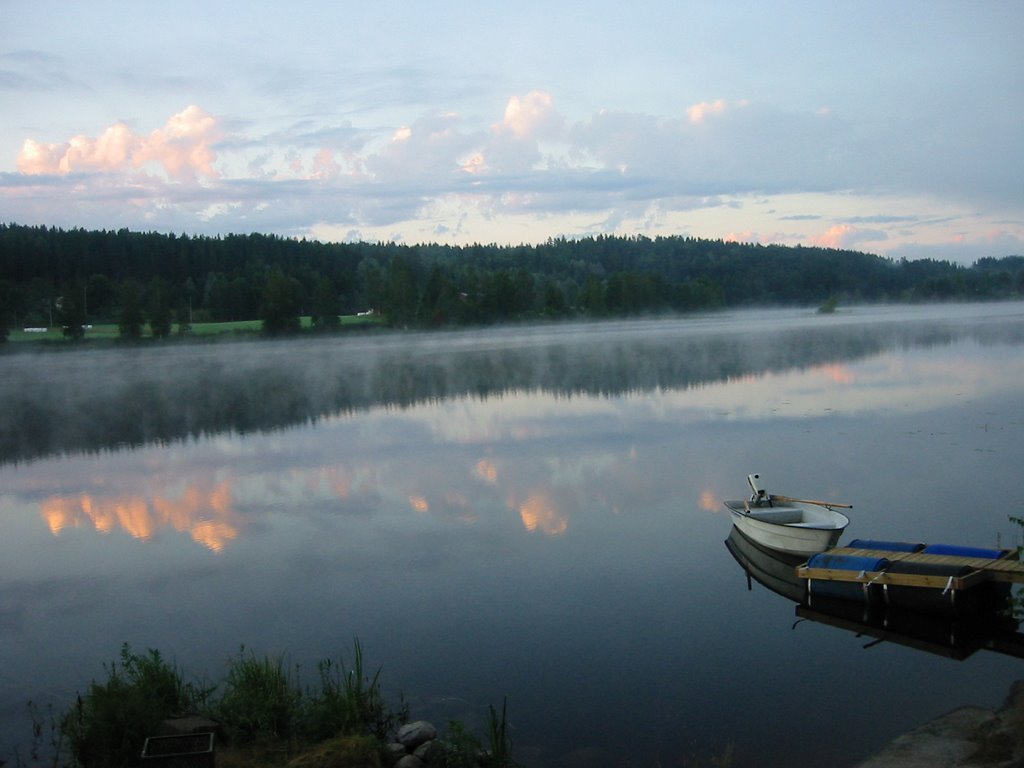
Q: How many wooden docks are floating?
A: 1